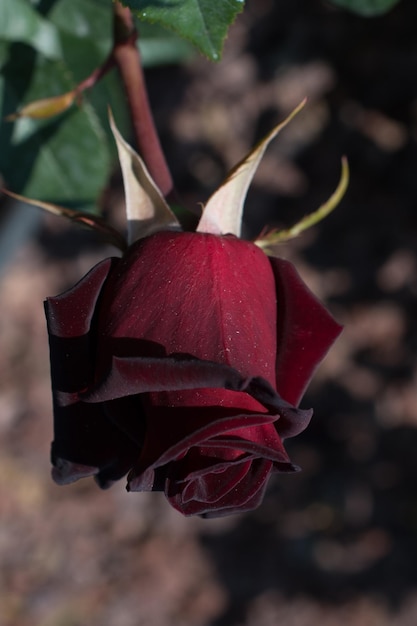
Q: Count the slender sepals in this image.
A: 4